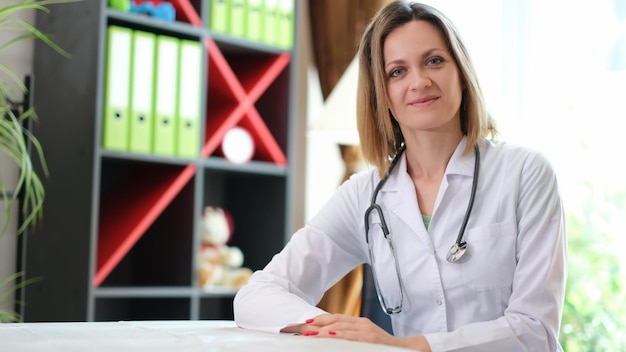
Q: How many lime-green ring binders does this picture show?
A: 9